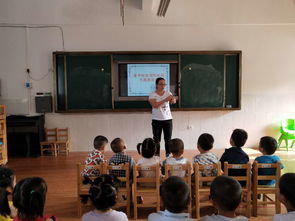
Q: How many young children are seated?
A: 13